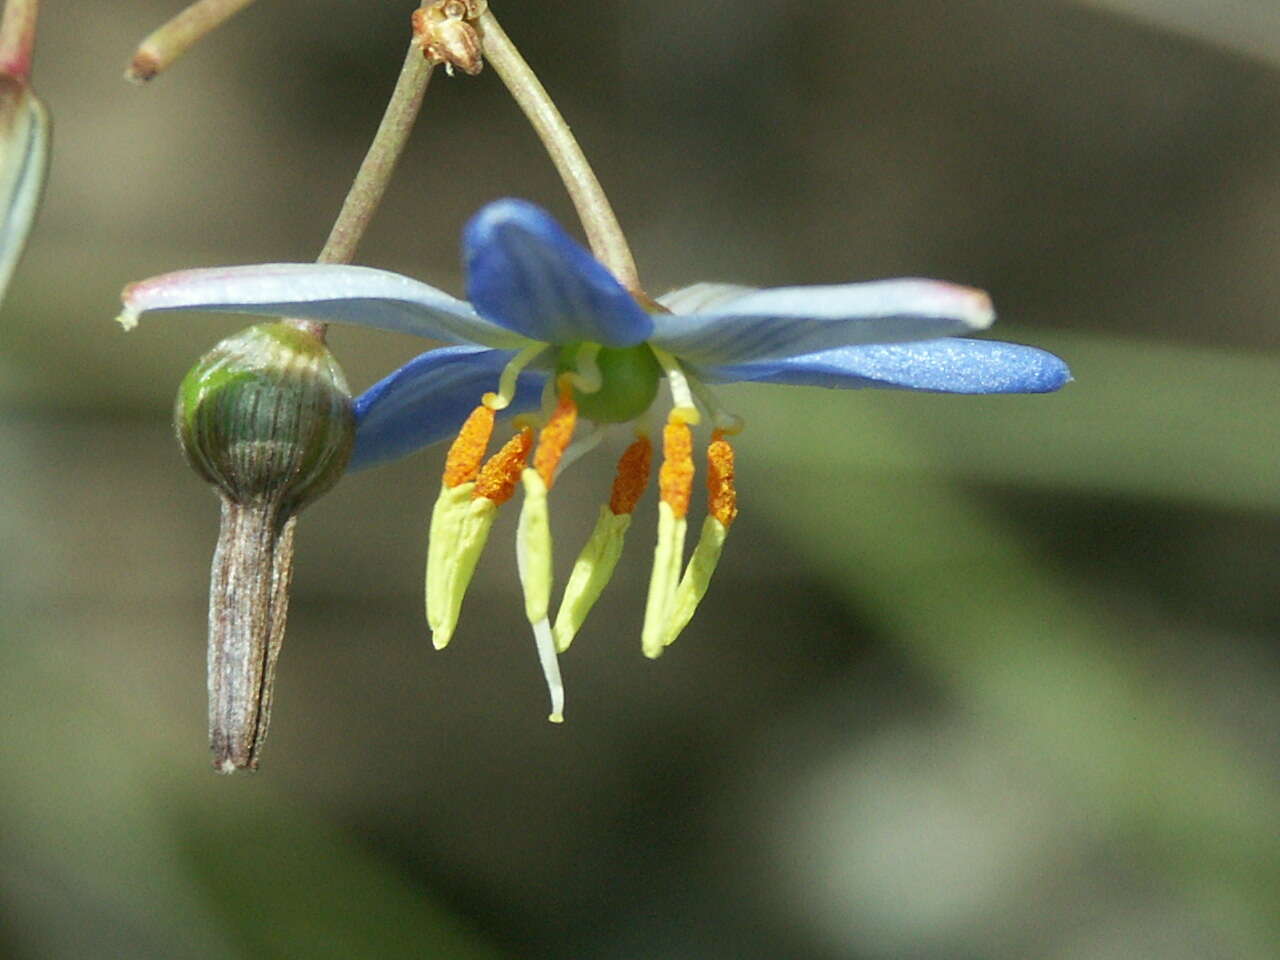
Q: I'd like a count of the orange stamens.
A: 6